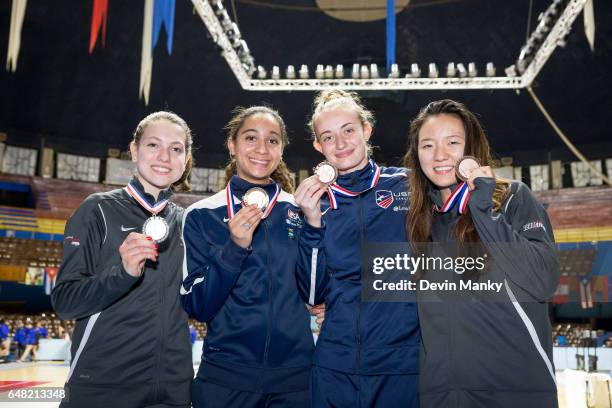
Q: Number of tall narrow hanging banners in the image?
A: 6